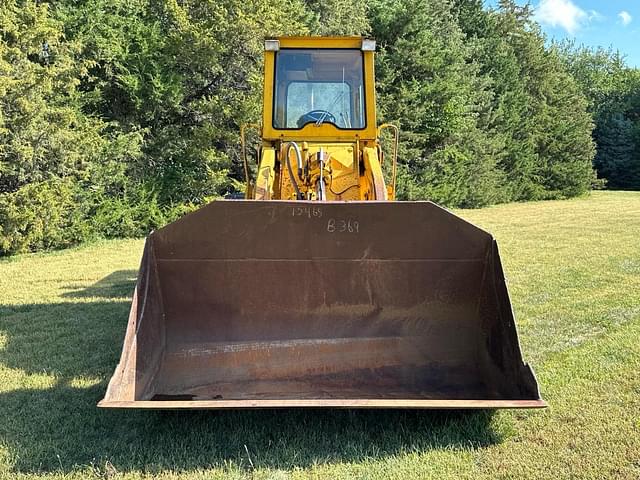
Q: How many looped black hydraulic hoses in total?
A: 1